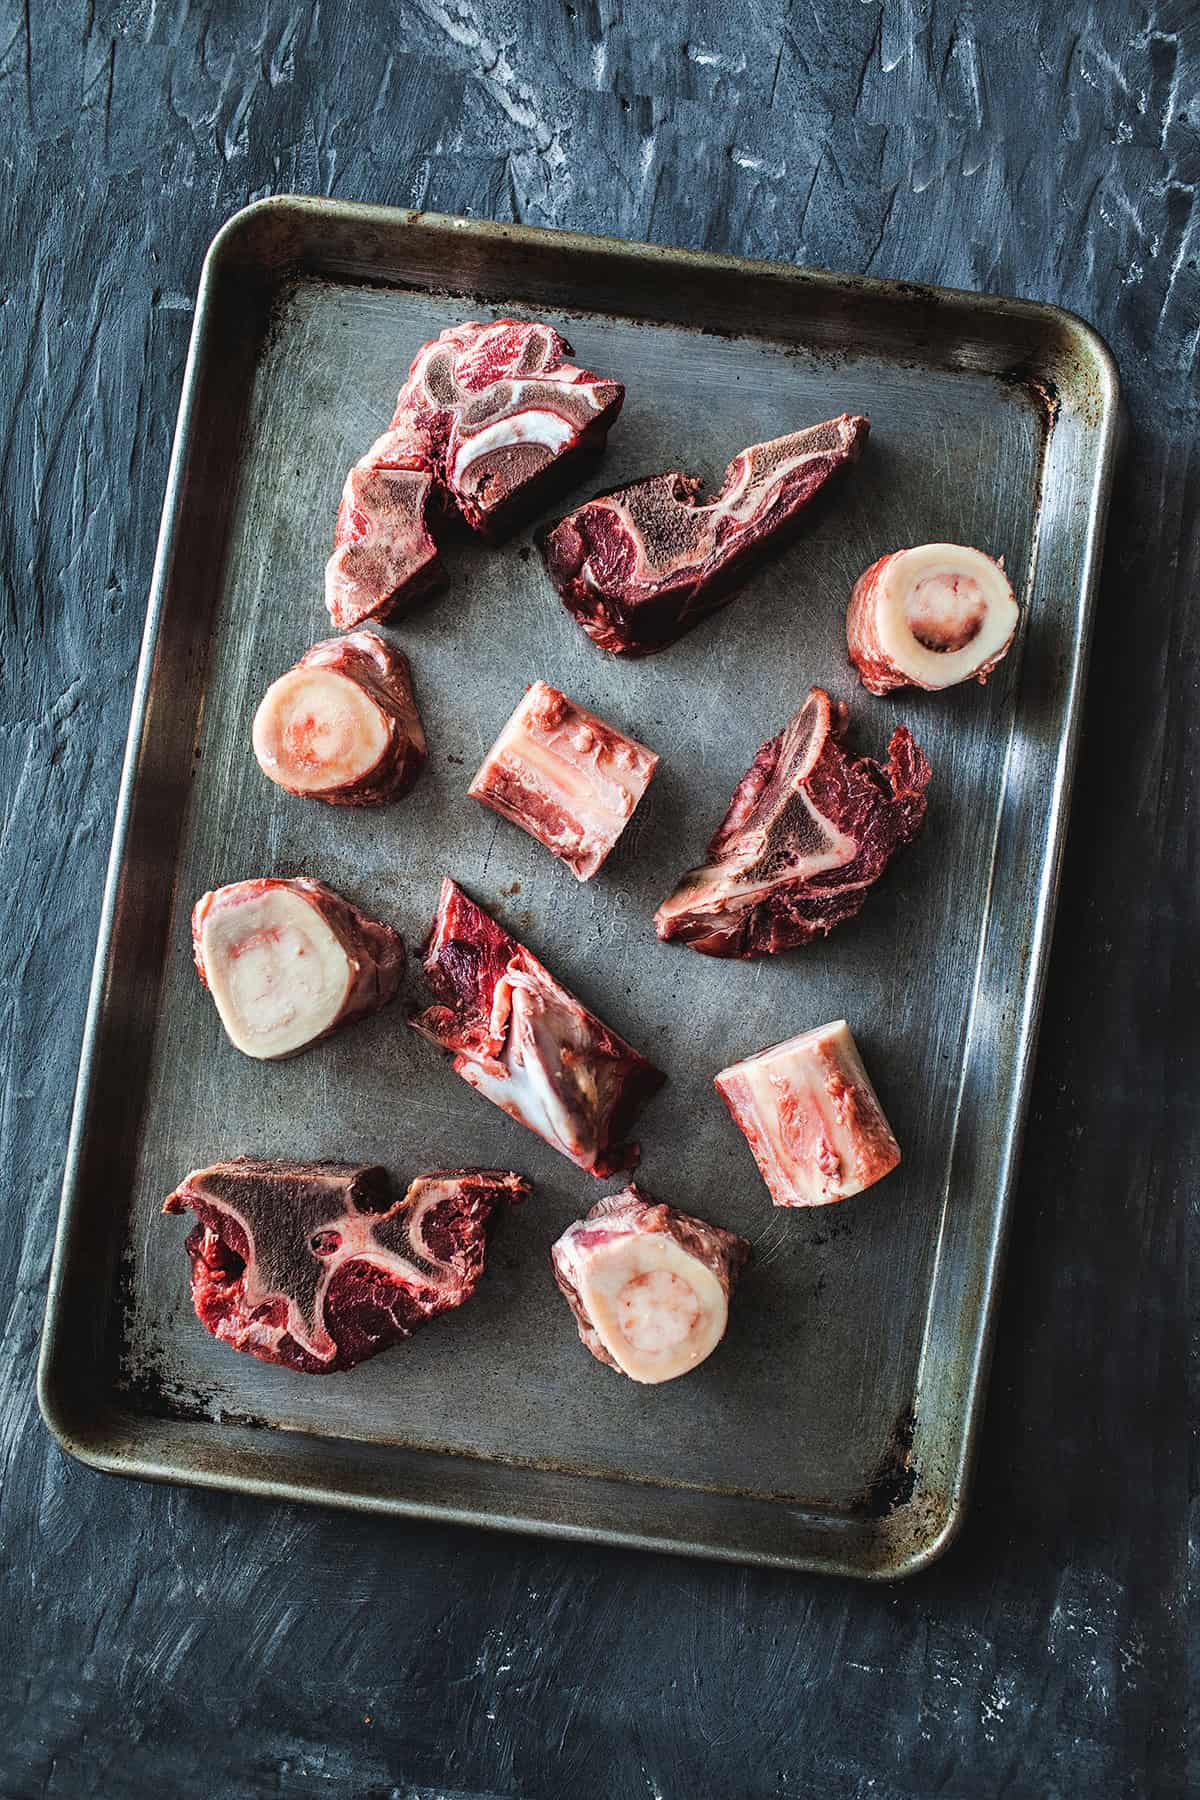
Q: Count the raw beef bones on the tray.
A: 11